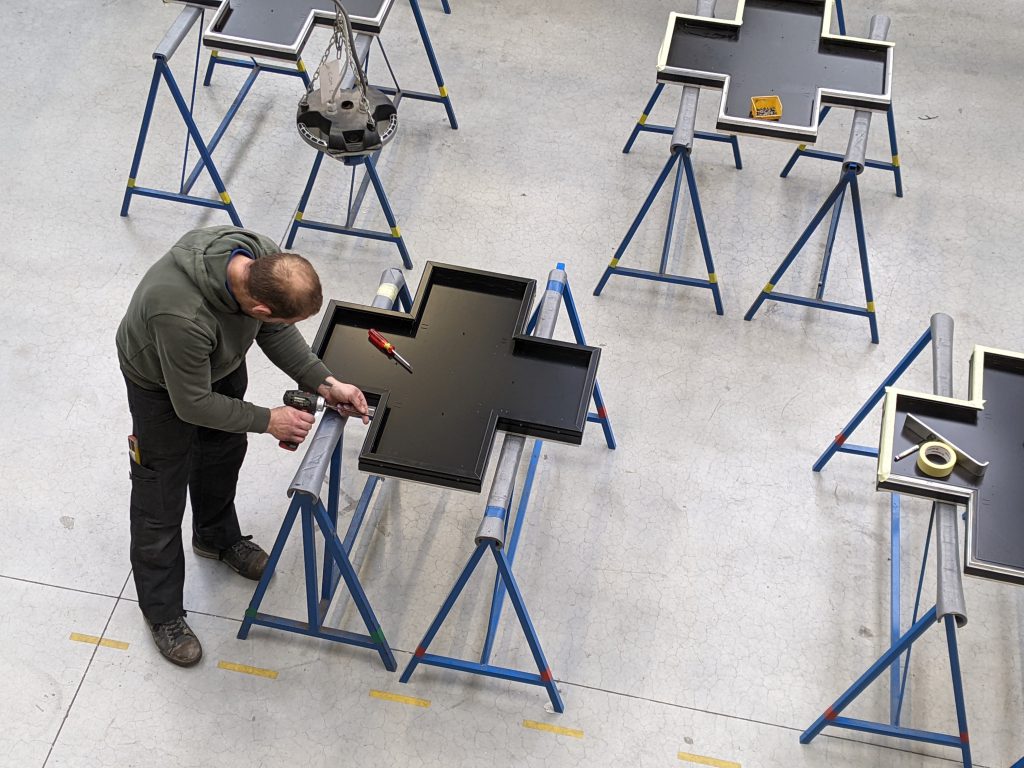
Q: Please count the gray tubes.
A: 7